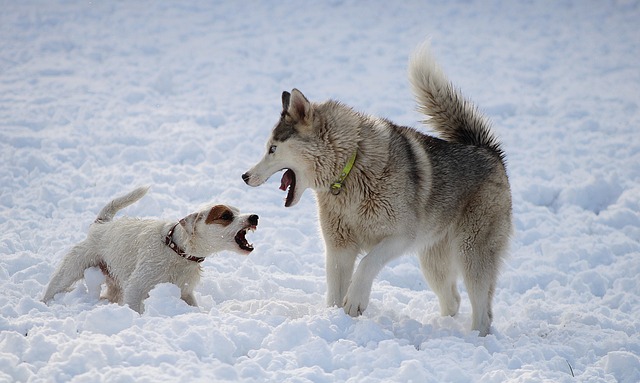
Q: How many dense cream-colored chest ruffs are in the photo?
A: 1